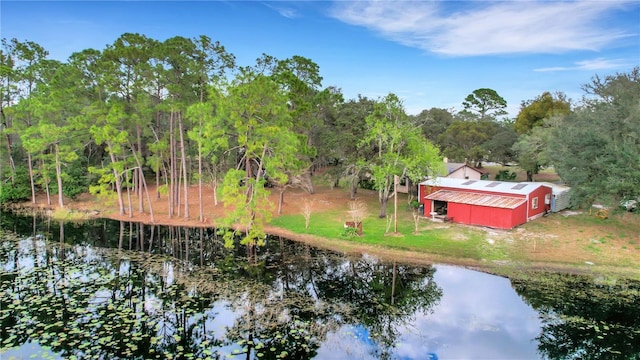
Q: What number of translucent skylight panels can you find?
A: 3